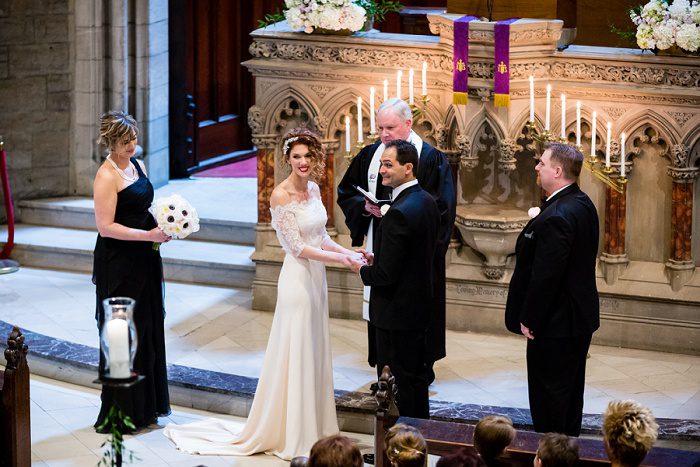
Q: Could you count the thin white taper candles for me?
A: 14